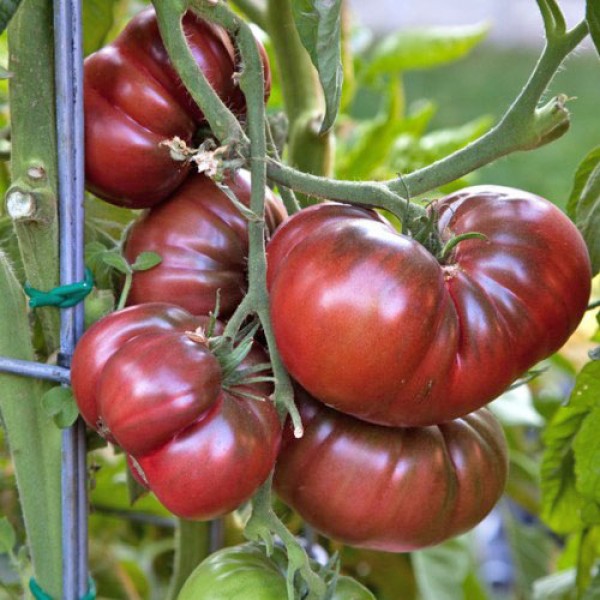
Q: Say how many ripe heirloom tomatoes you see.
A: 5